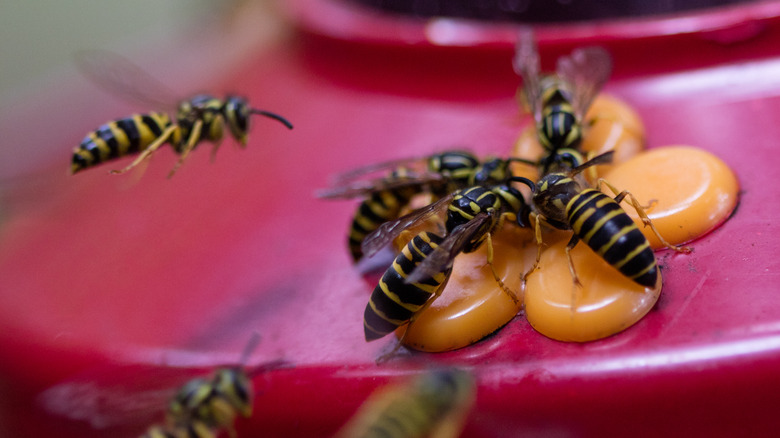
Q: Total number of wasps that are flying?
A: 3